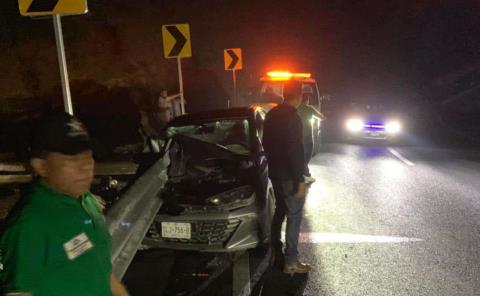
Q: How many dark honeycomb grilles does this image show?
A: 1